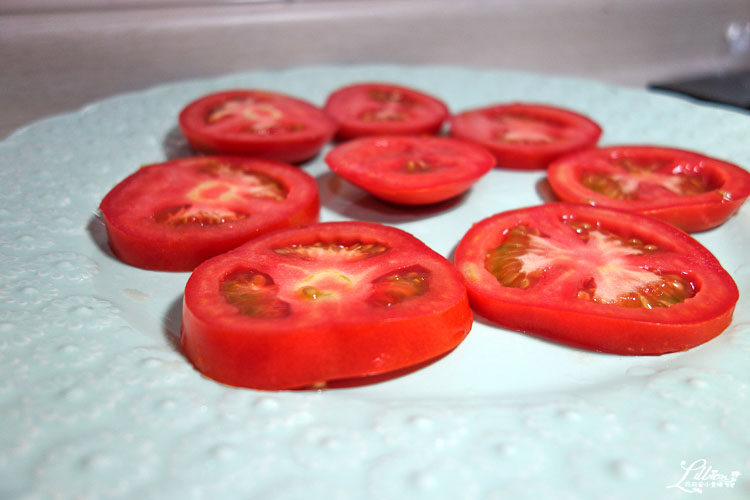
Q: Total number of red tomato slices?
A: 8